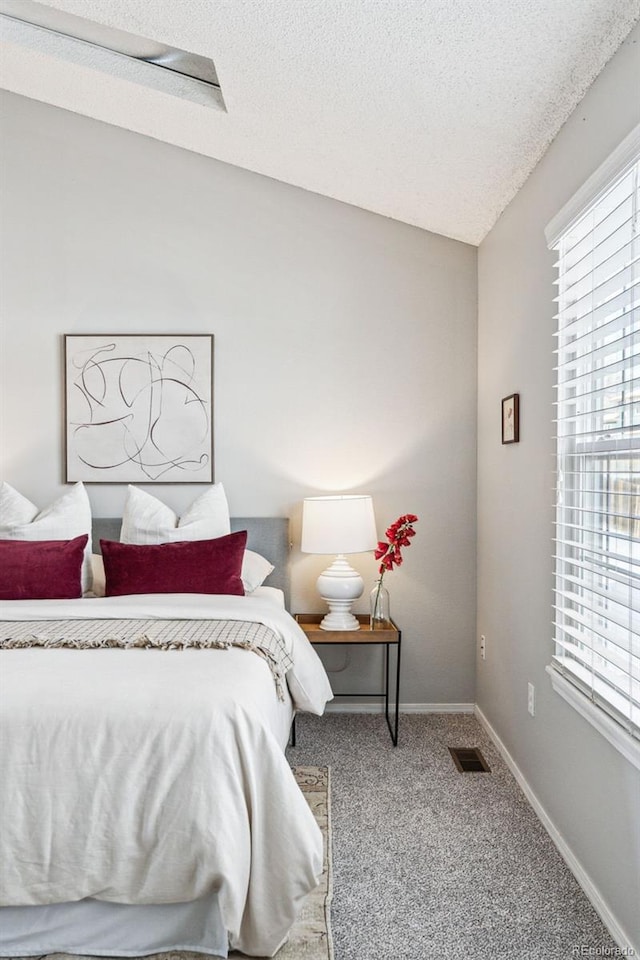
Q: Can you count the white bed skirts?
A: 1